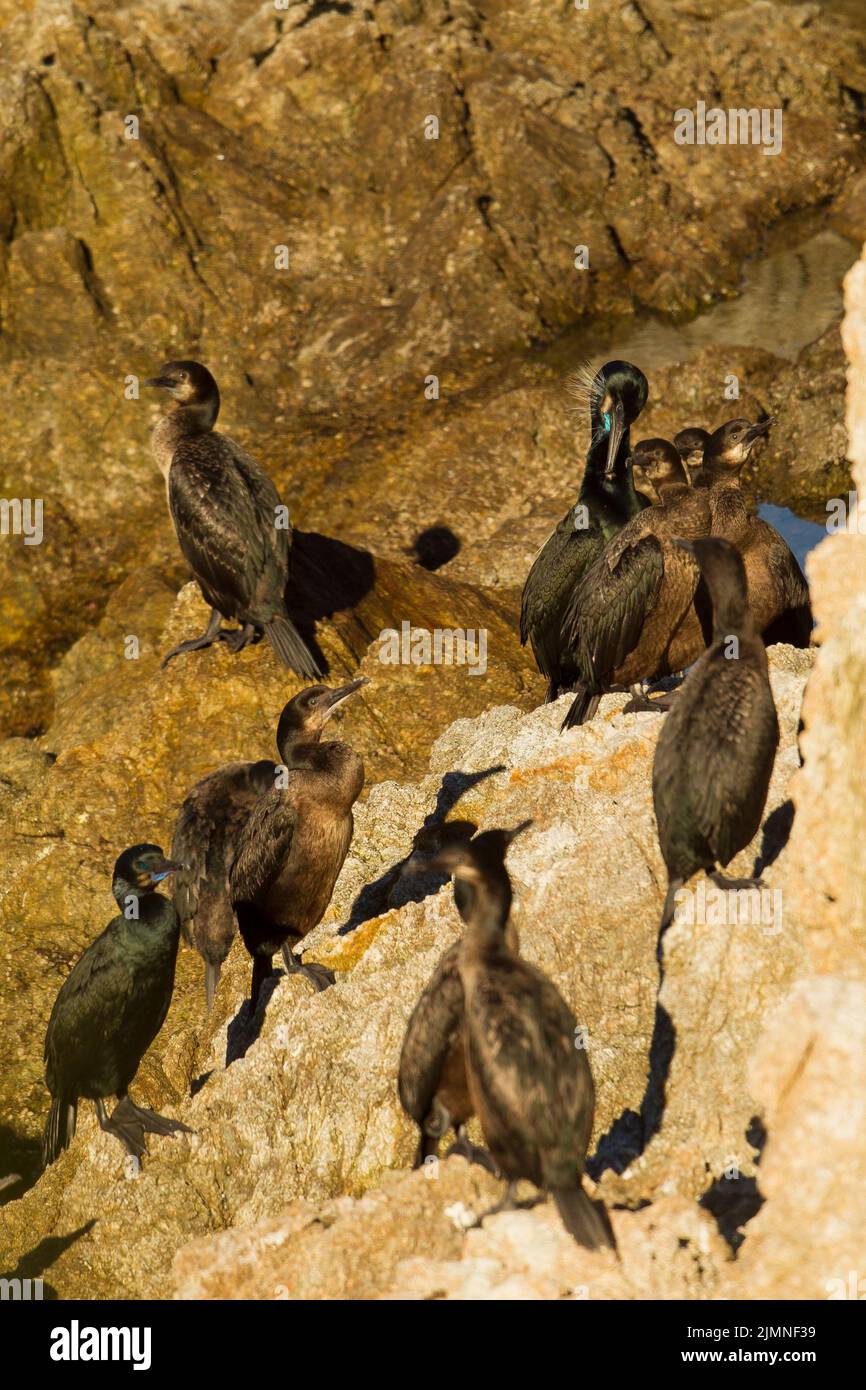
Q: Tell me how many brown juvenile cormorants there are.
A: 9